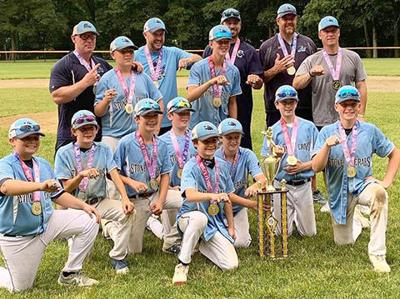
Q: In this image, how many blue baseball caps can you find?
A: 15